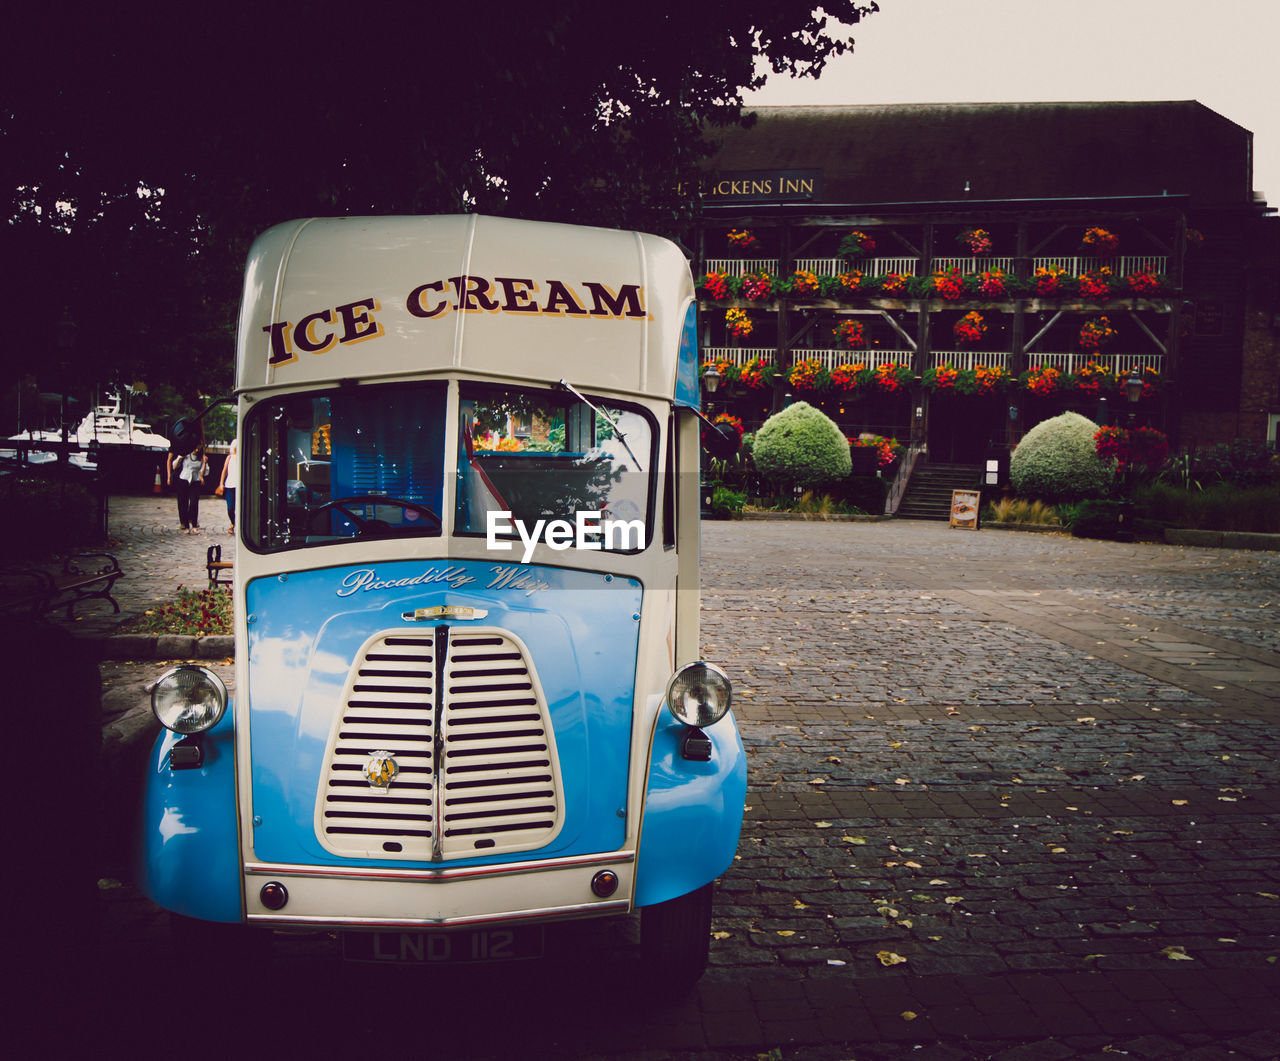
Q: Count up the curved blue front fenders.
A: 2